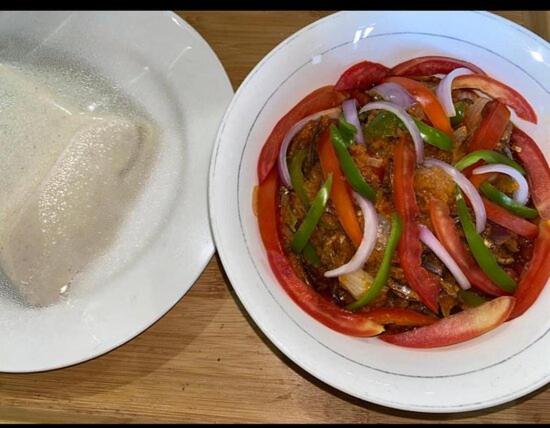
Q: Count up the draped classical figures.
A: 0